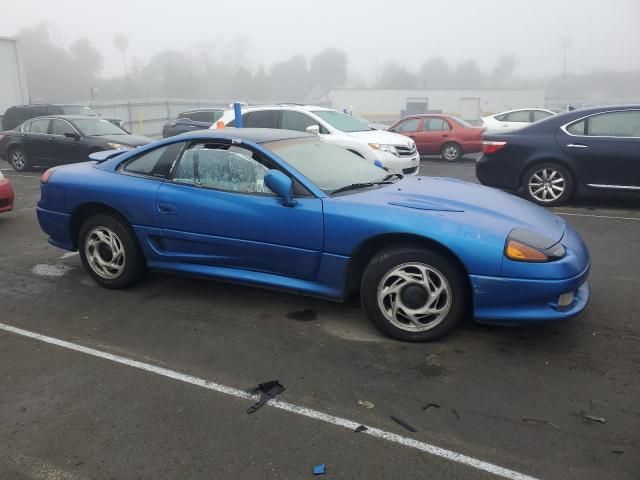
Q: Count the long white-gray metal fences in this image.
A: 1